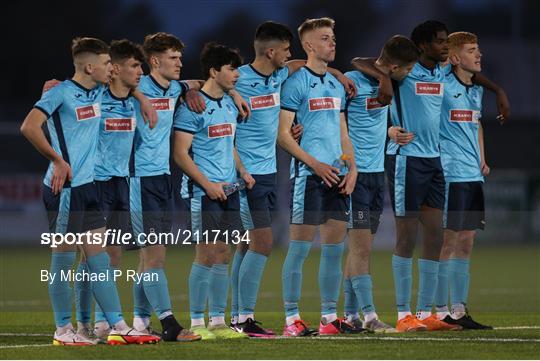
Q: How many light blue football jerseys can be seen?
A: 9